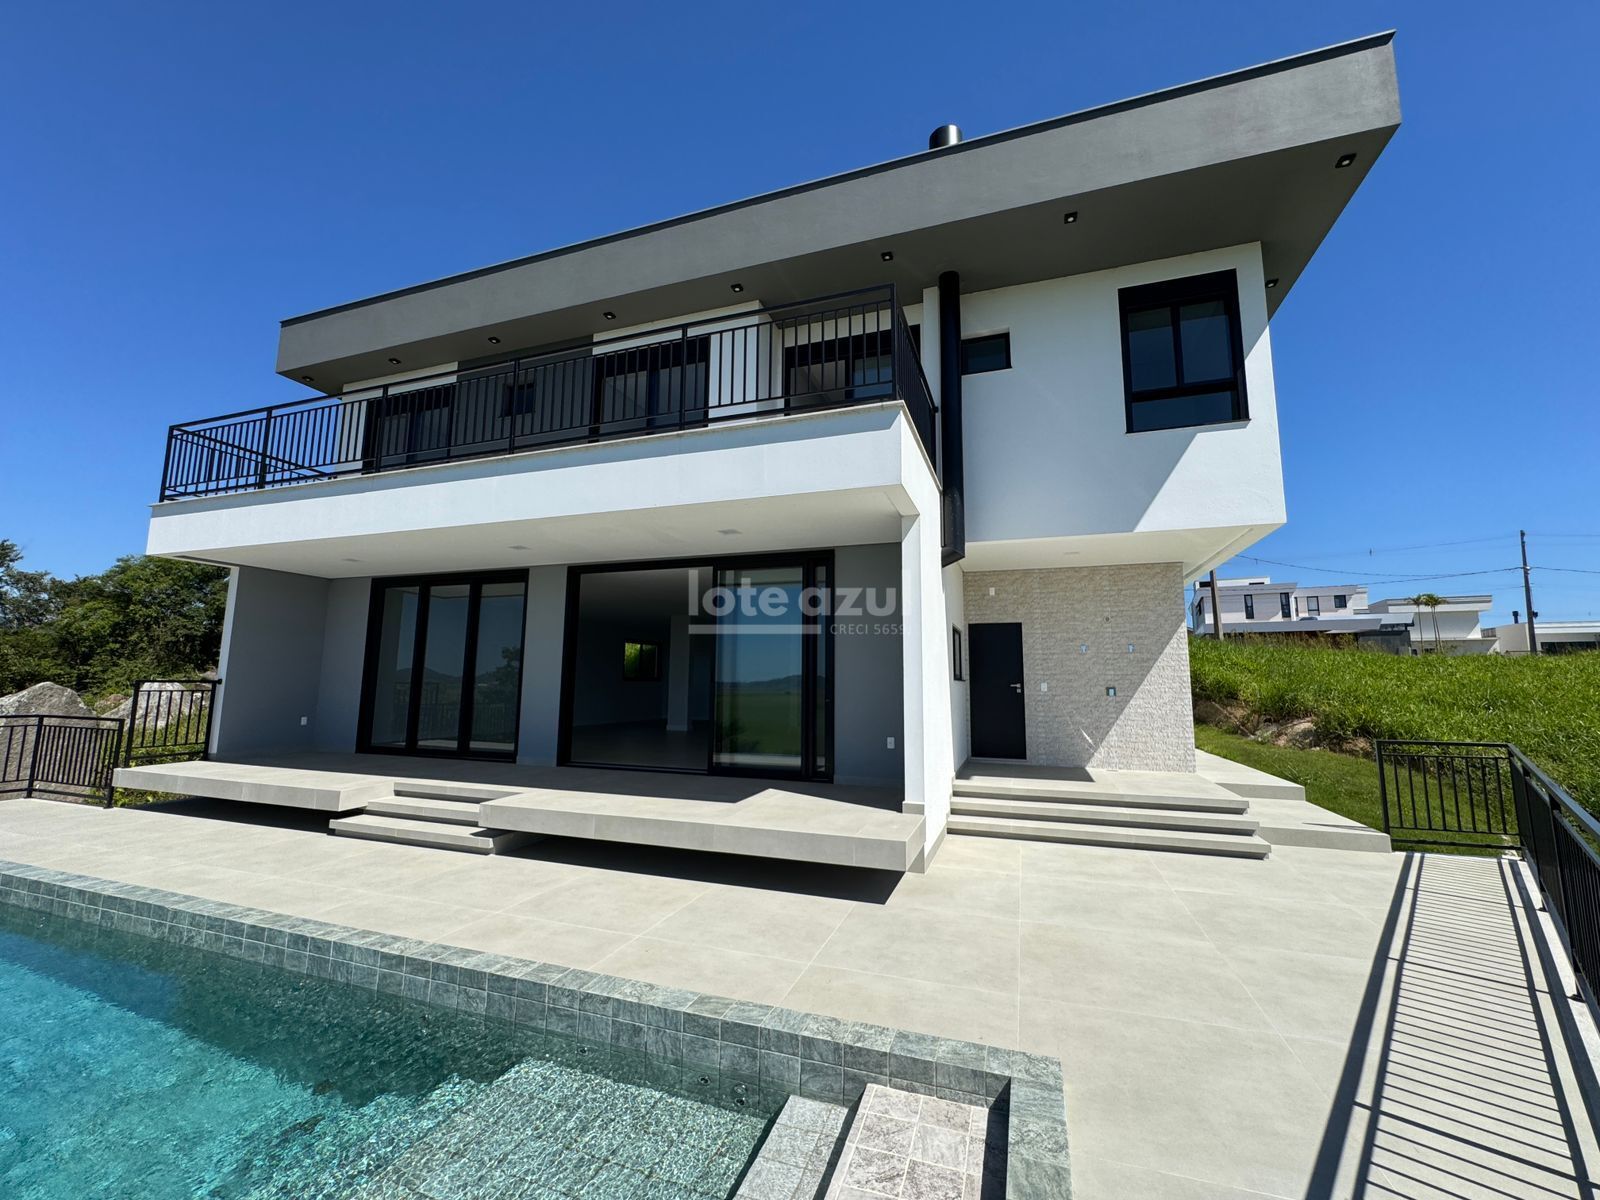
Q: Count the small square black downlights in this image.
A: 9